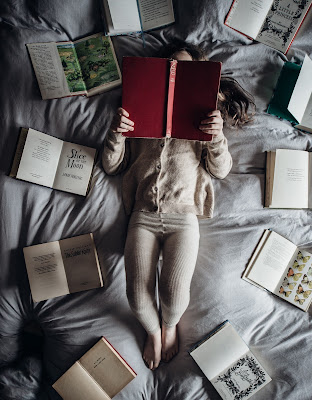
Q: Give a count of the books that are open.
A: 11